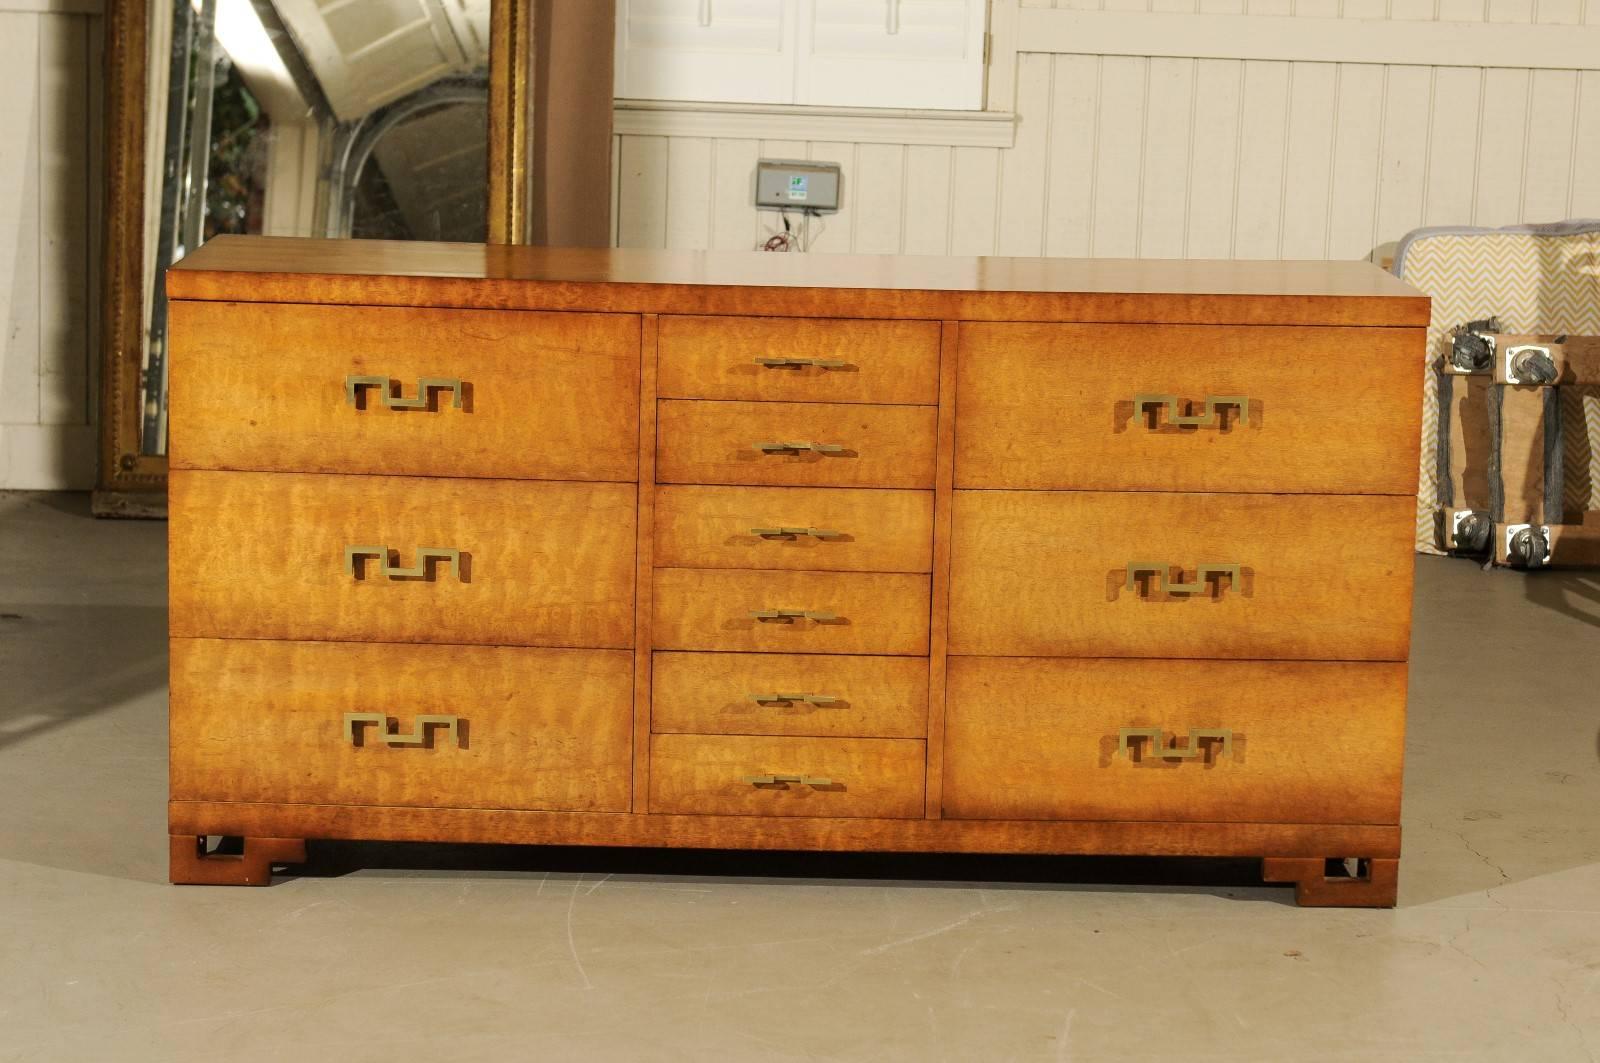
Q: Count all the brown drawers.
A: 12